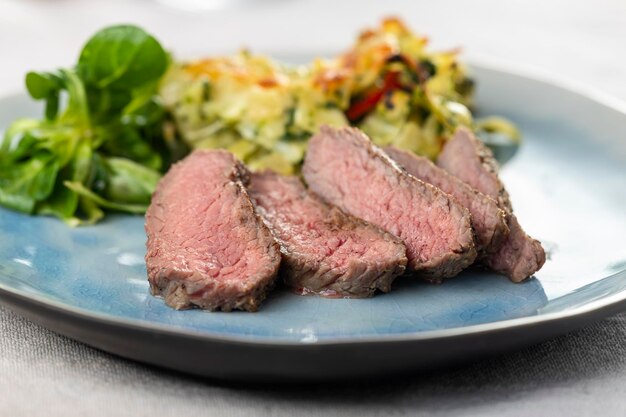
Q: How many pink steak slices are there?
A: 5